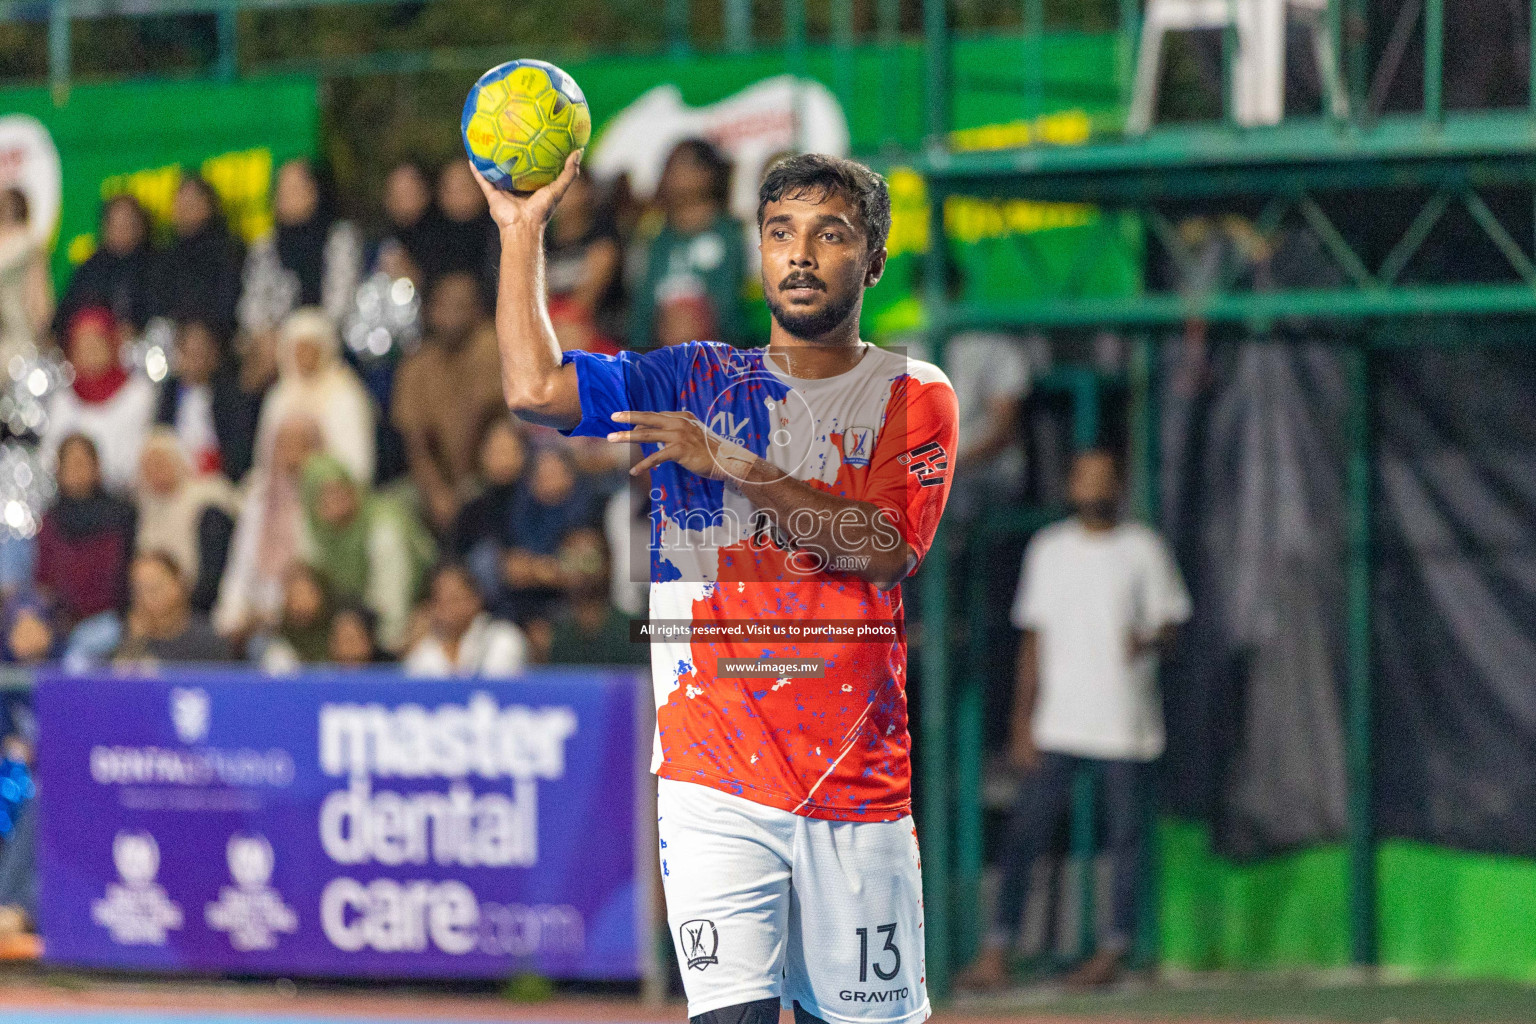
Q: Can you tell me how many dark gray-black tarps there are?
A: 2